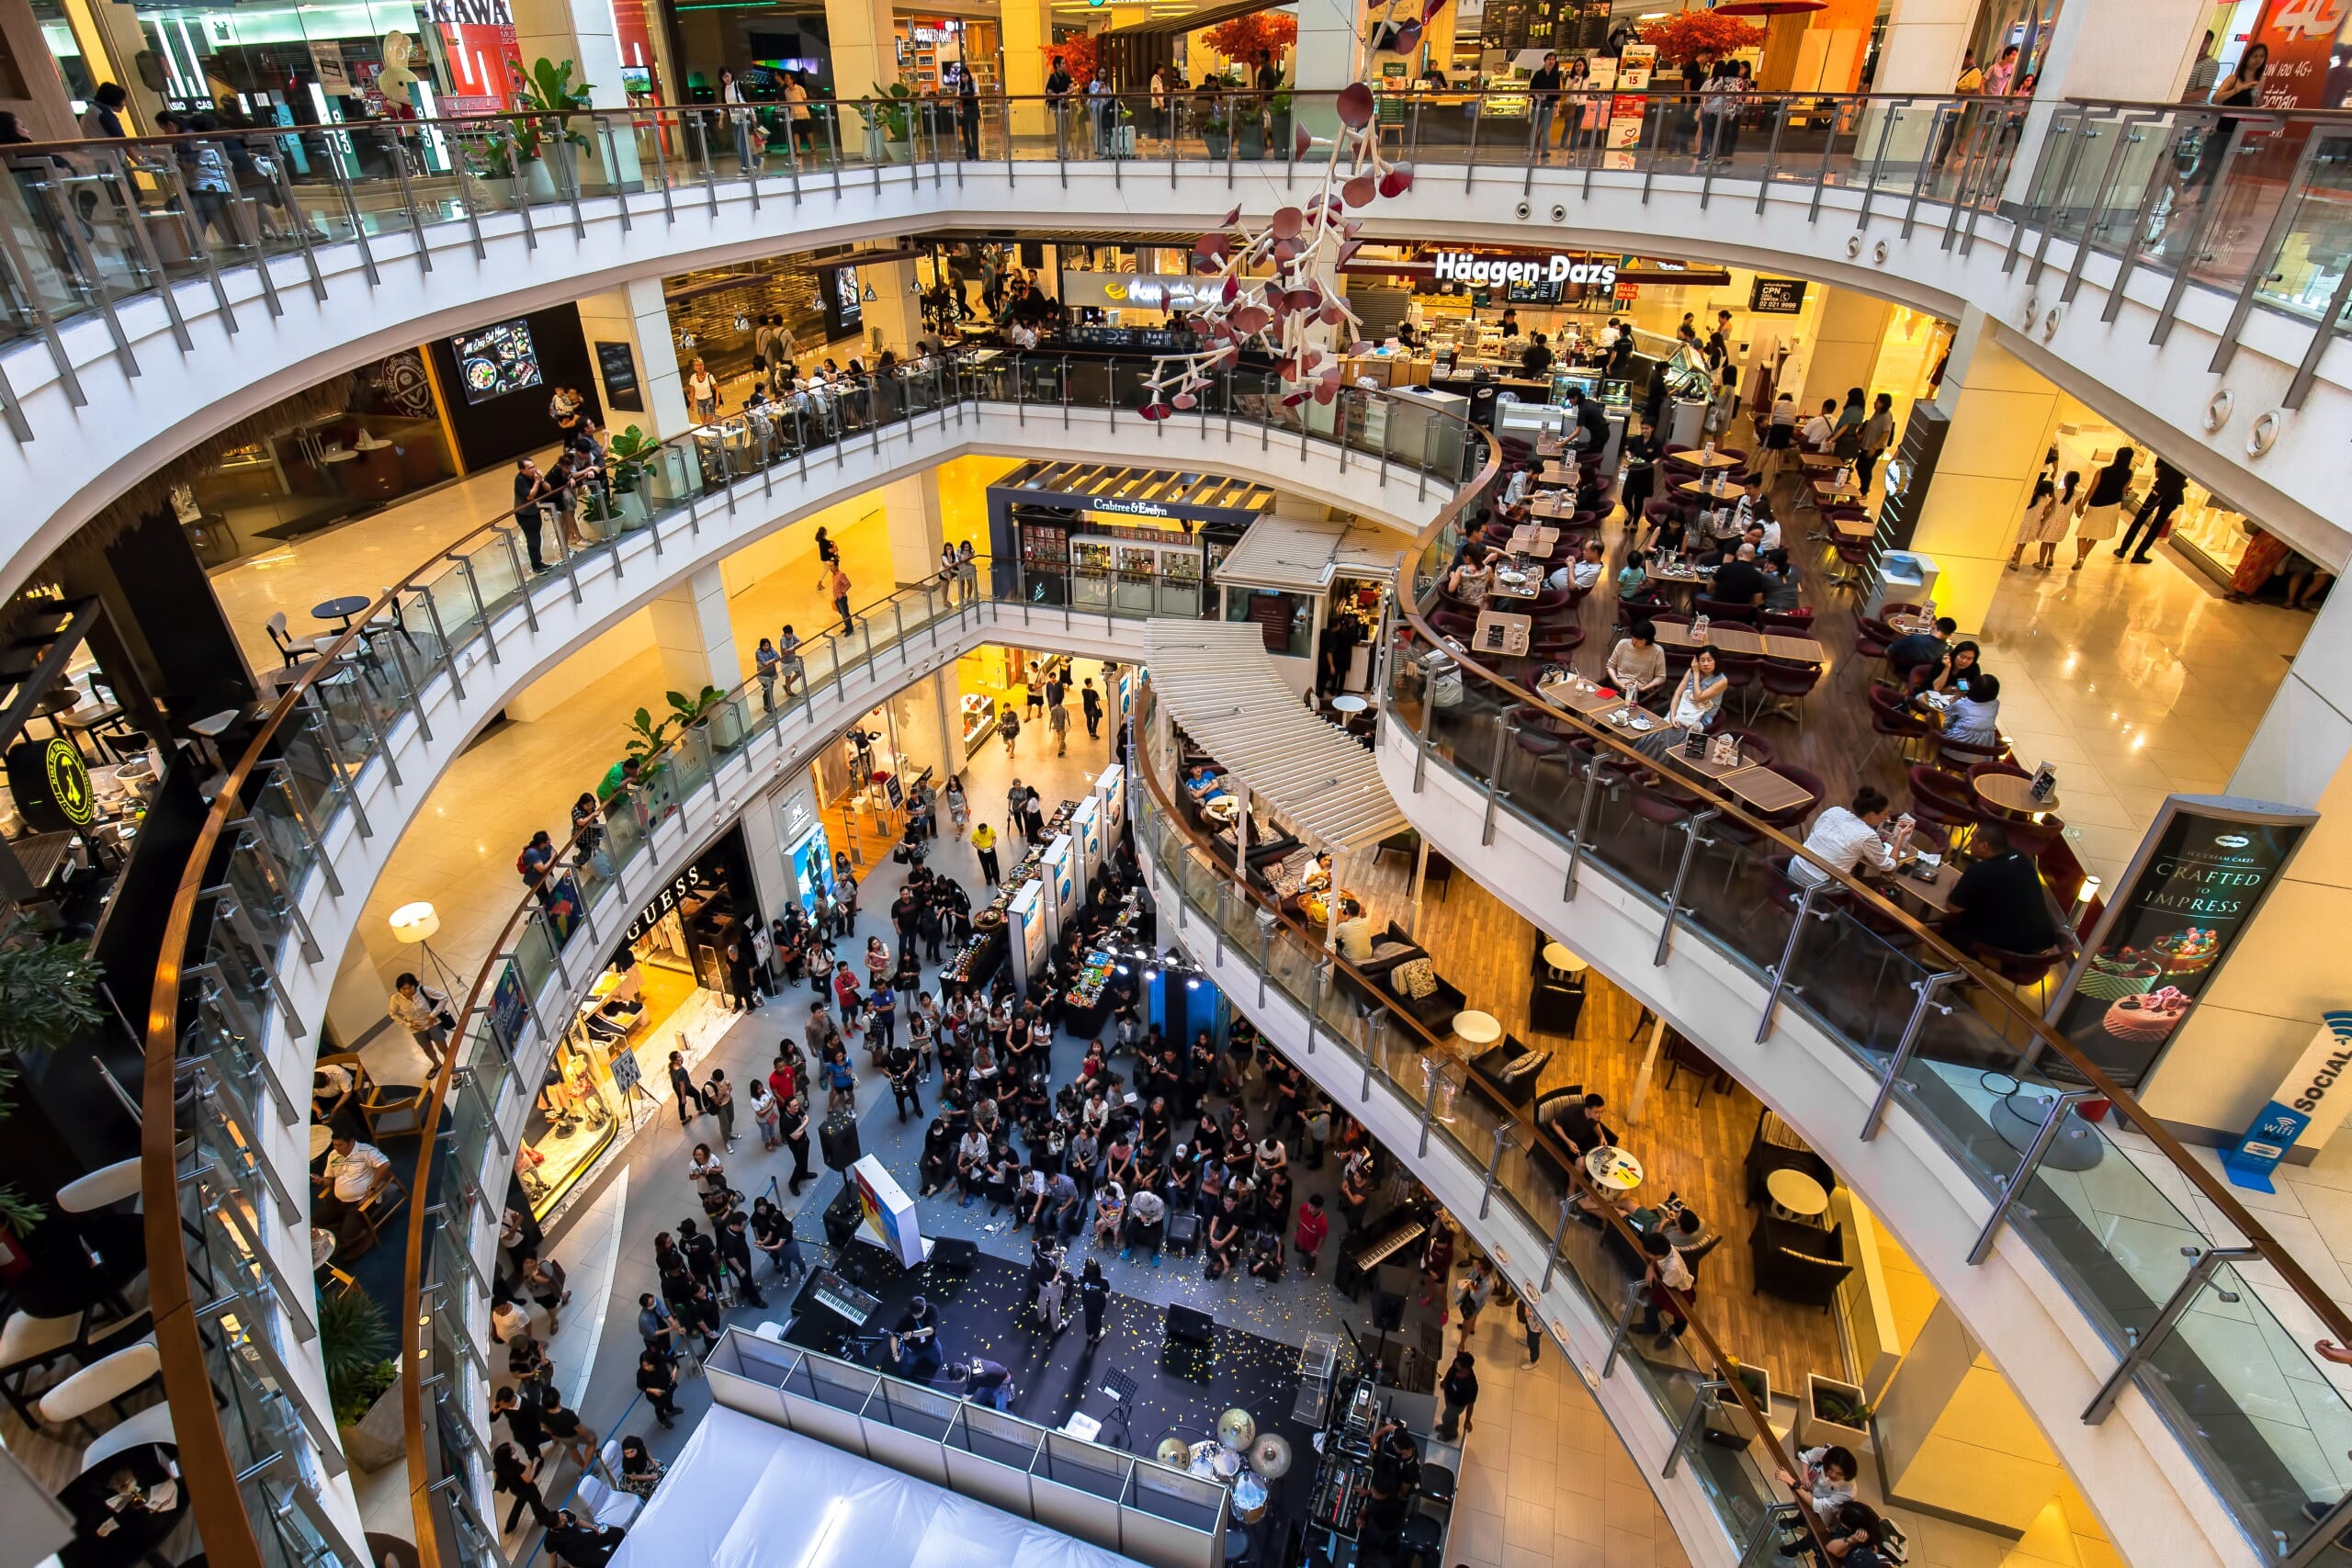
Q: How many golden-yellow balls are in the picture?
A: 0